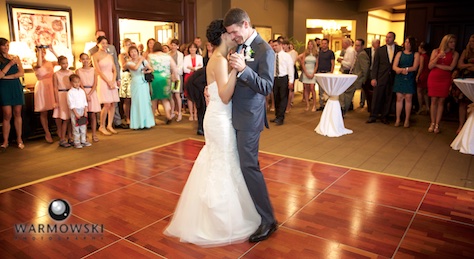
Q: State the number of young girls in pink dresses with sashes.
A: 2